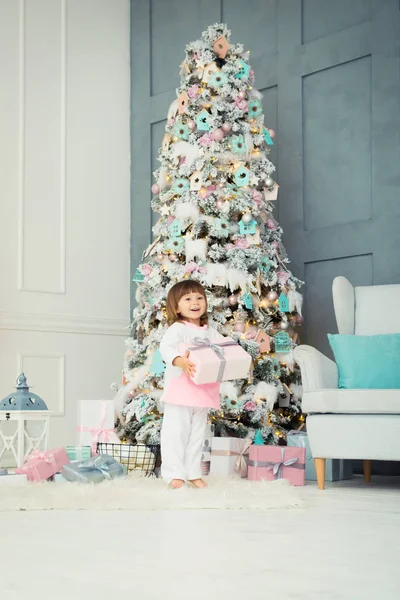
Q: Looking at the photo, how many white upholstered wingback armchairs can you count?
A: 1